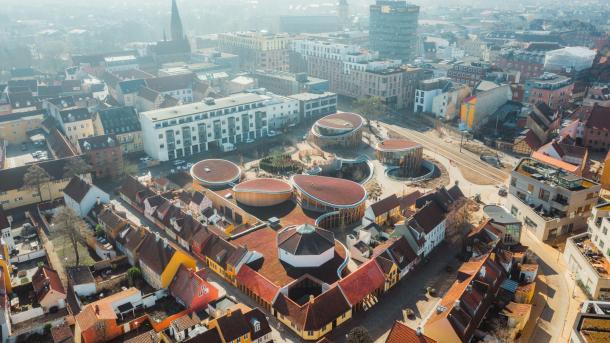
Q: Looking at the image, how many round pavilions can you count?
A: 5